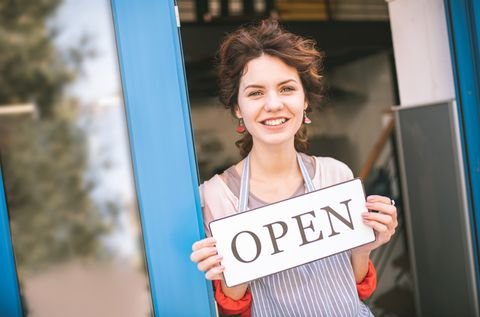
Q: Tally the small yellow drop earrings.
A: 0